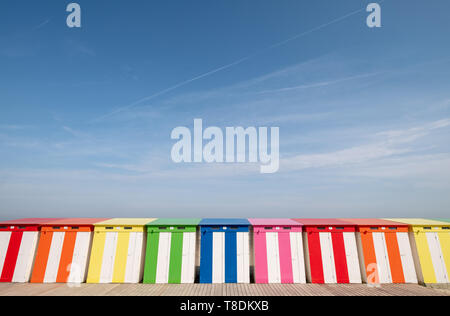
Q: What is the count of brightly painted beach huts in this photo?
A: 9